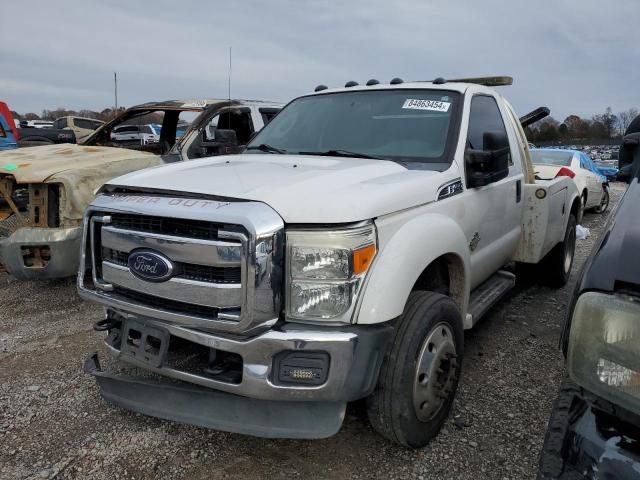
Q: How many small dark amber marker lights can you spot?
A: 5